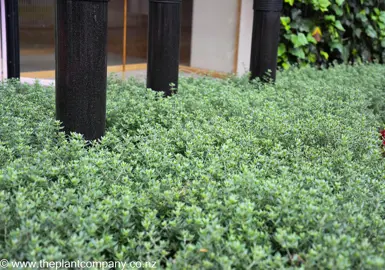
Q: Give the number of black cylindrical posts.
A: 3